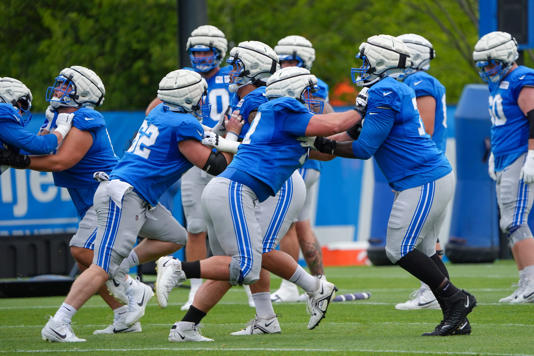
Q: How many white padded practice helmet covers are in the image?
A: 10